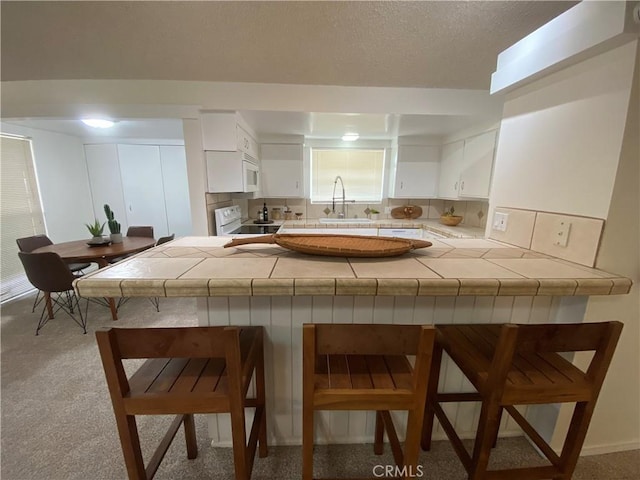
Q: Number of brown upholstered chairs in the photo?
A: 4